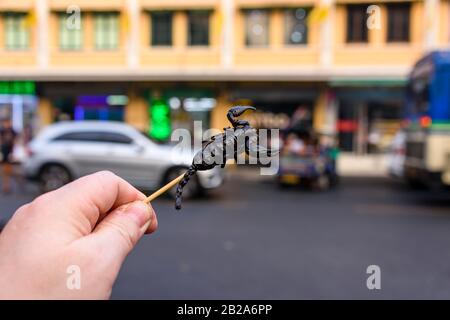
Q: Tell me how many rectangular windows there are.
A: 9